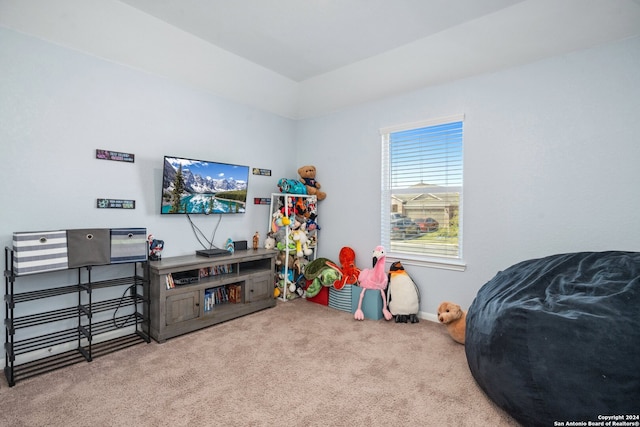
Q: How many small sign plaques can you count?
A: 4